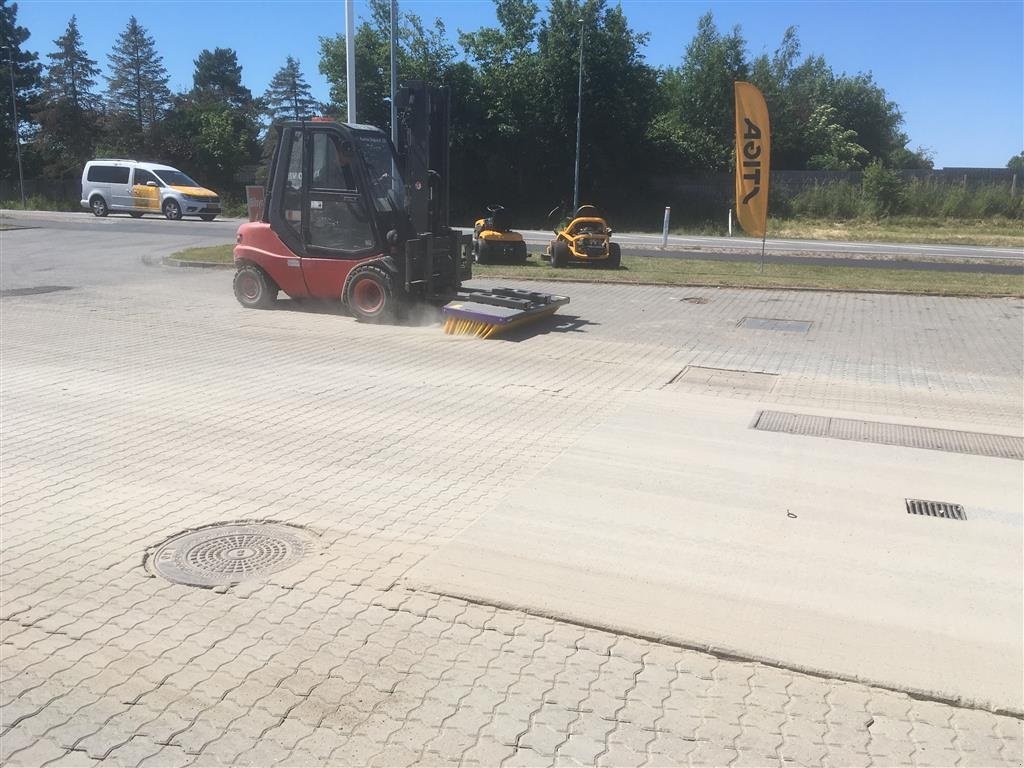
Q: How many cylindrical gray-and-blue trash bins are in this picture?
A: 0